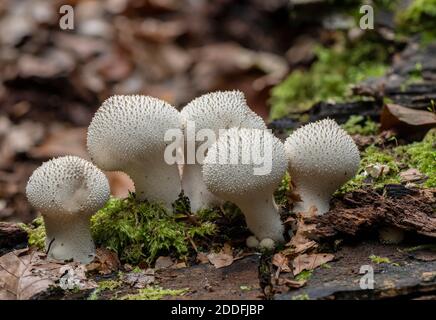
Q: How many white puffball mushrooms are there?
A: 5